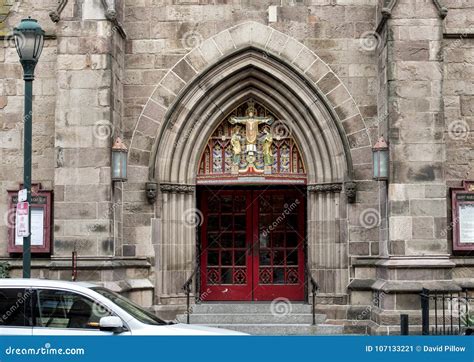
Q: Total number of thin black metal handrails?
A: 2